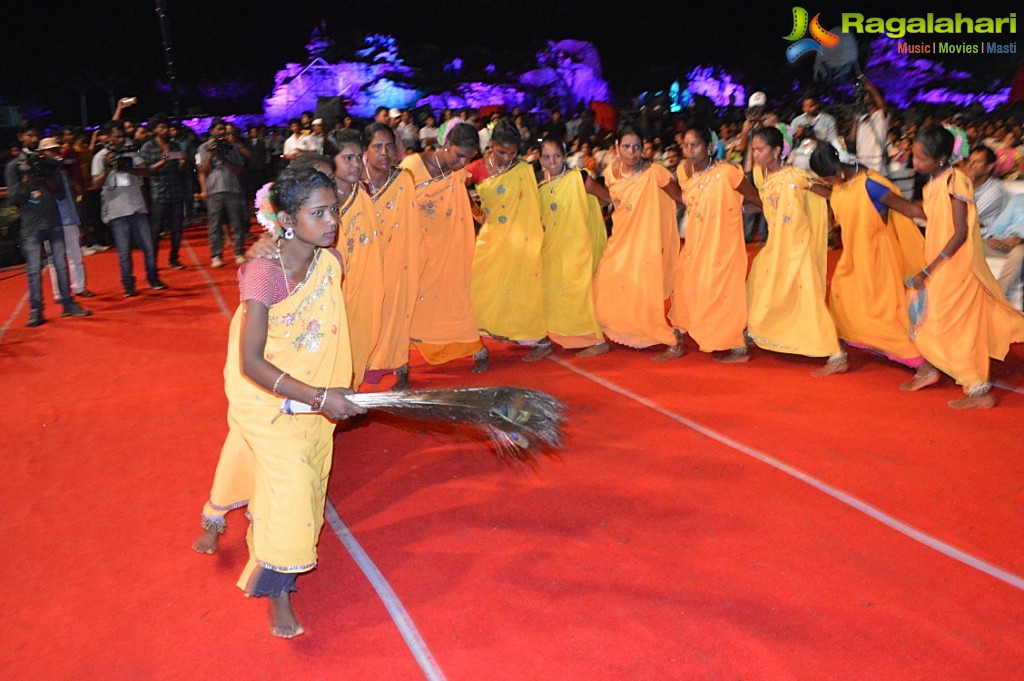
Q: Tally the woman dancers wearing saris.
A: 12